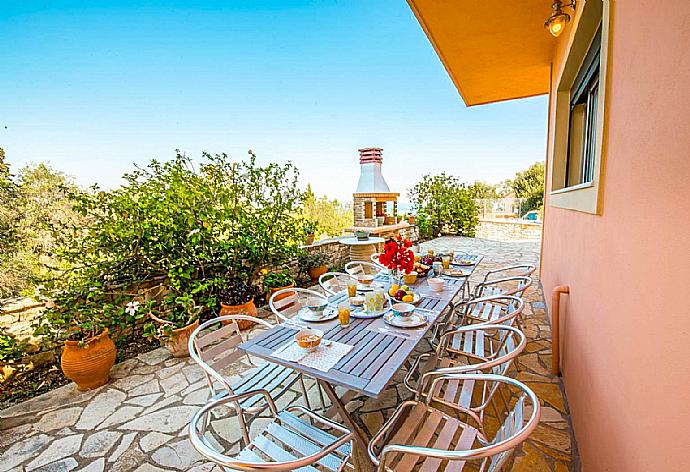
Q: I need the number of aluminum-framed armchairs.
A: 11